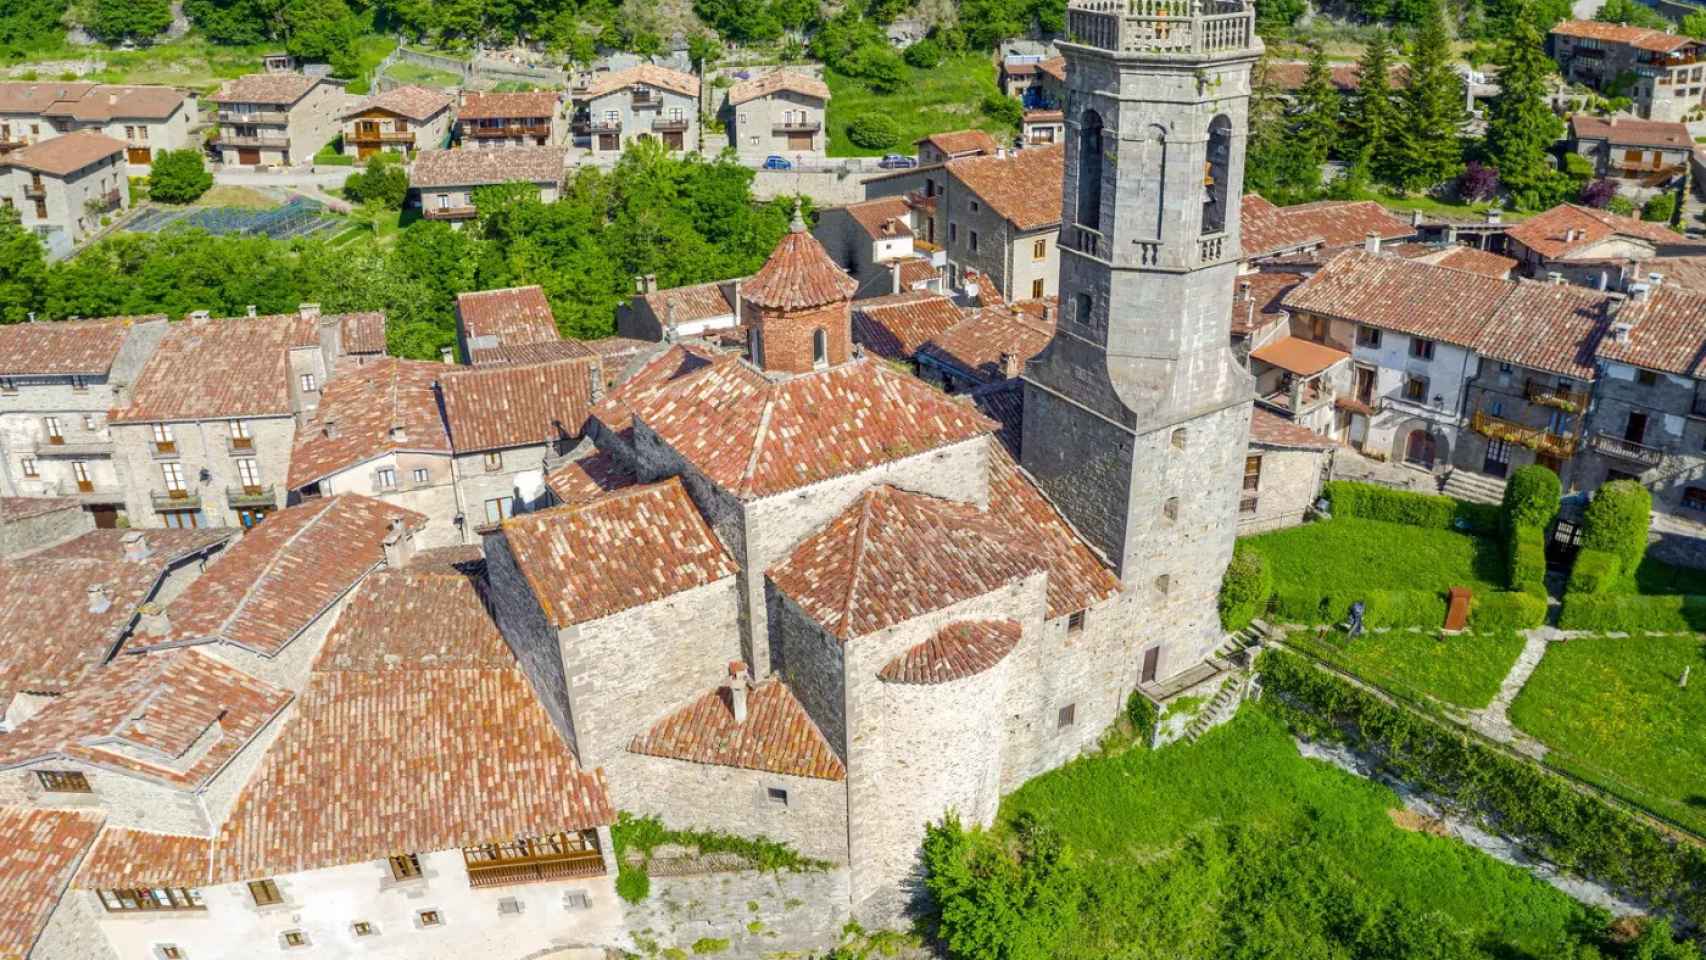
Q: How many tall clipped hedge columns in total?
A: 2